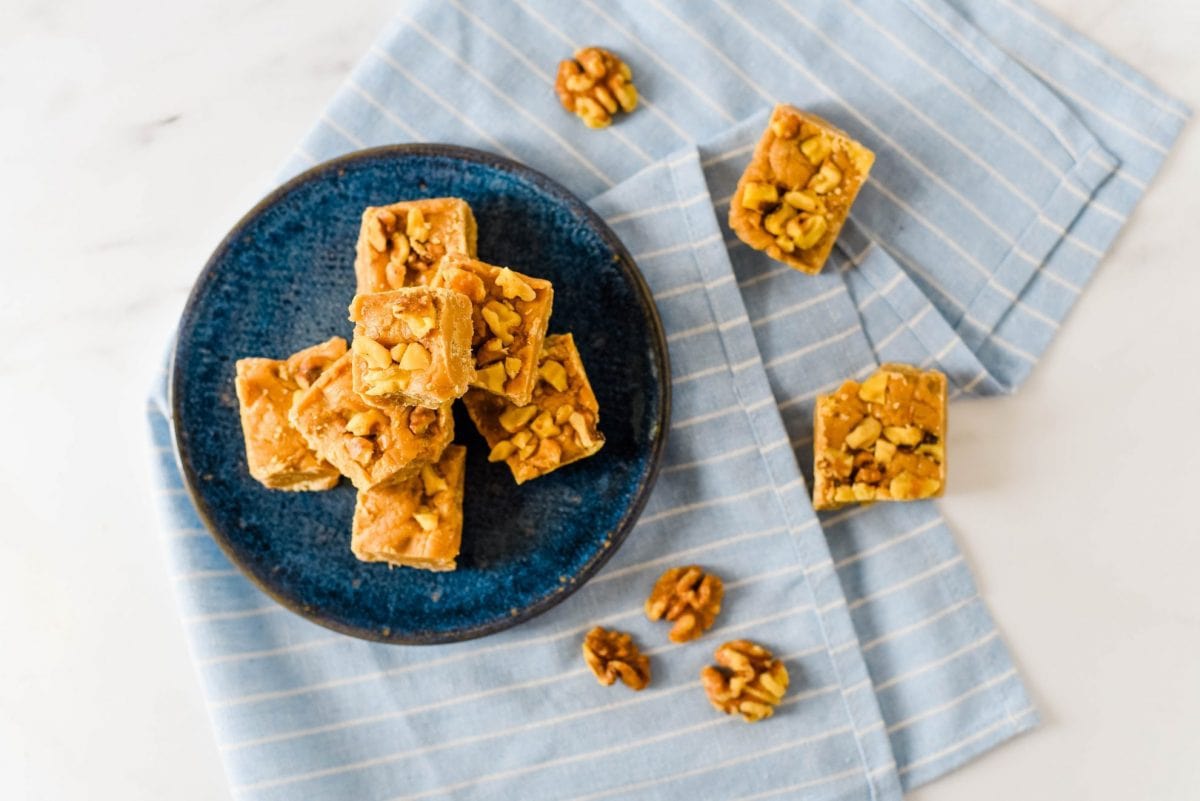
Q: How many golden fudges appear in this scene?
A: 9